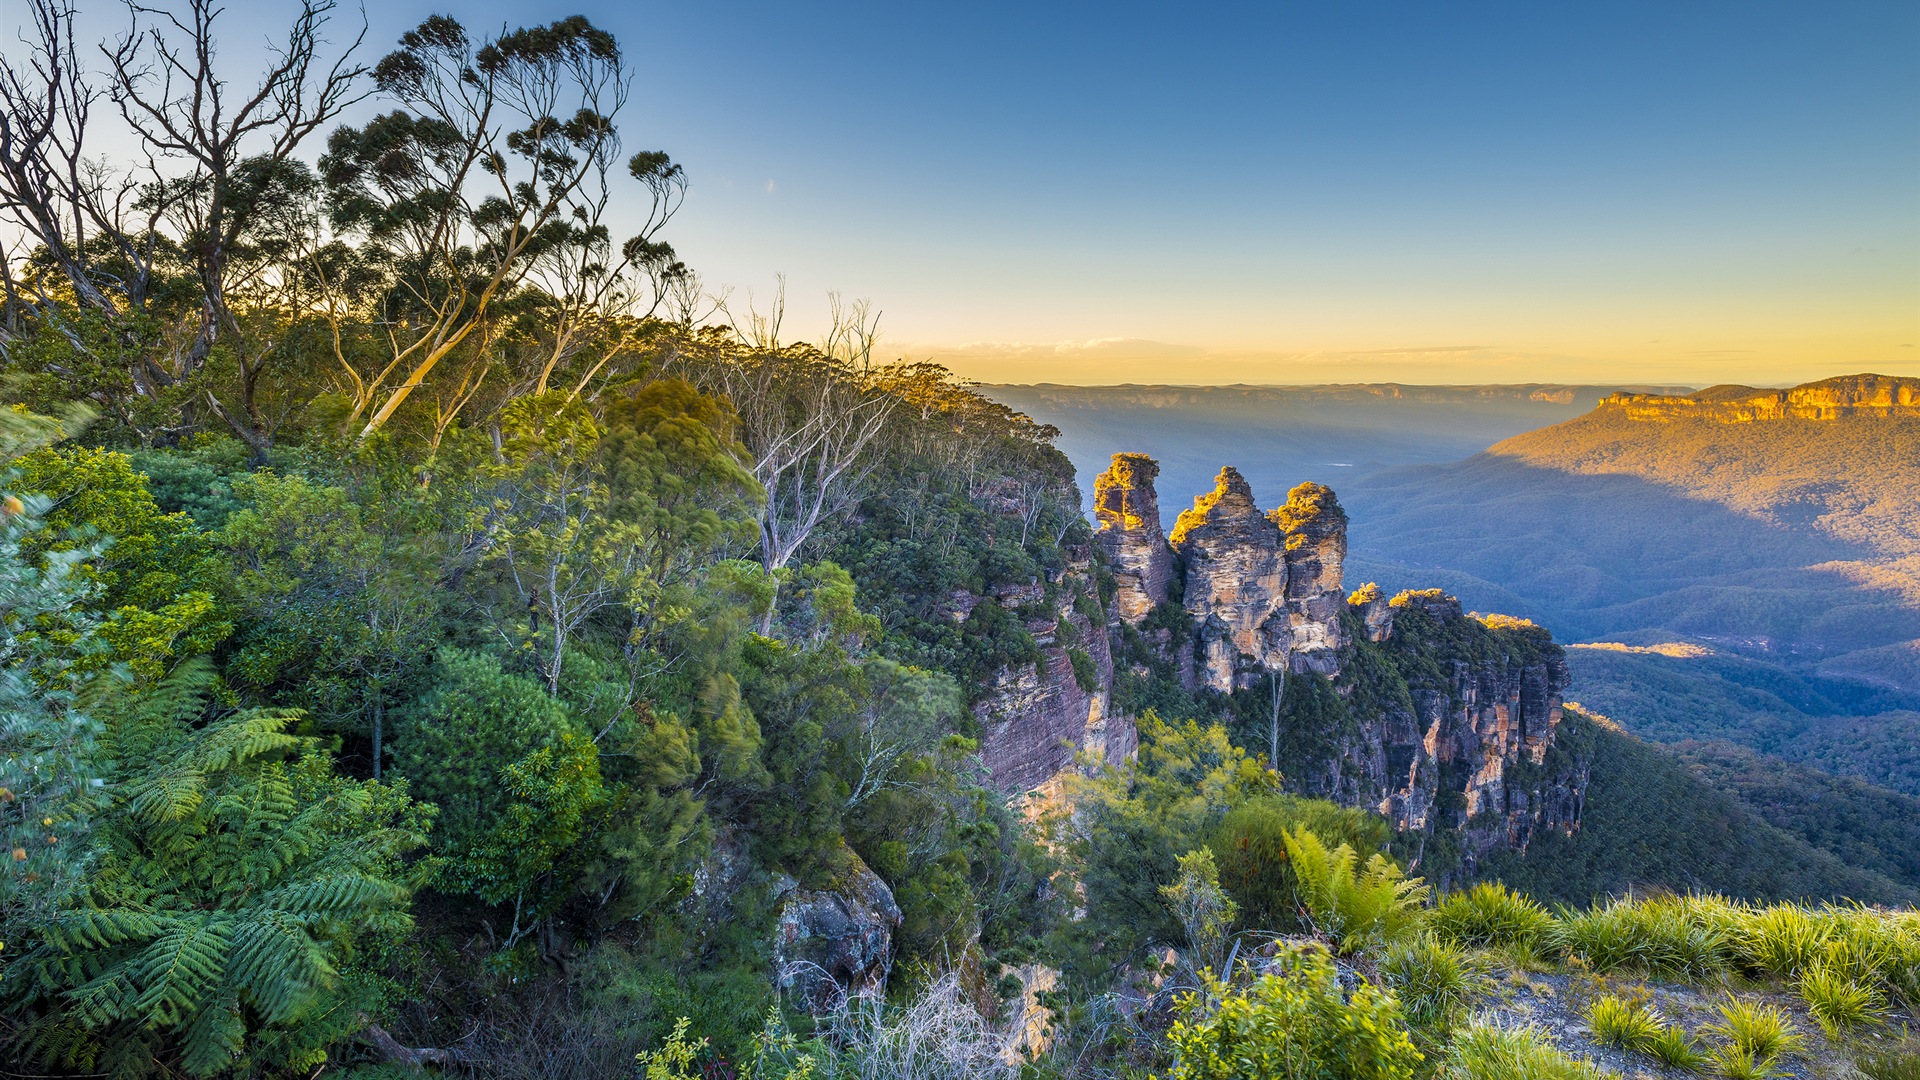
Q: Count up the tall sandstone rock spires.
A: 3